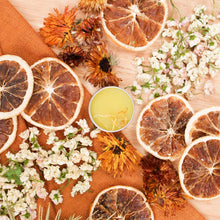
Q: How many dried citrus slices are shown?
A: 8